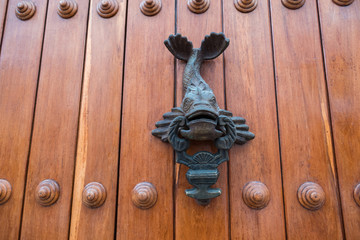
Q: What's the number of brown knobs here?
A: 15